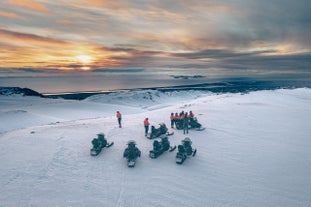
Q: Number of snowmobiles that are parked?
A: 6